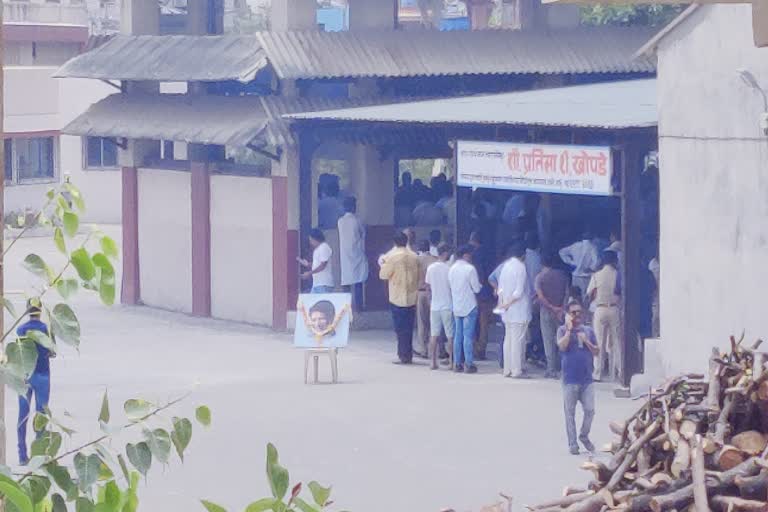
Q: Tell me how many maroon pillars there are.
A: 3